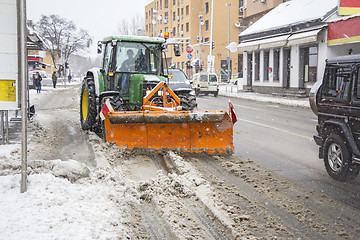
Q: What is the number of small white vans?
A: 1